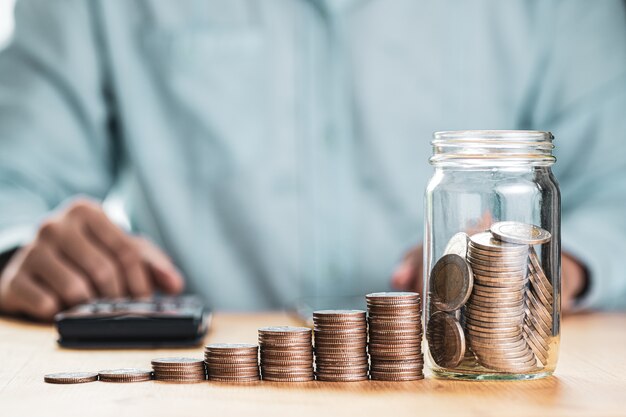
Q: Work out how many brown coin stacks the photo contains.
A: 7